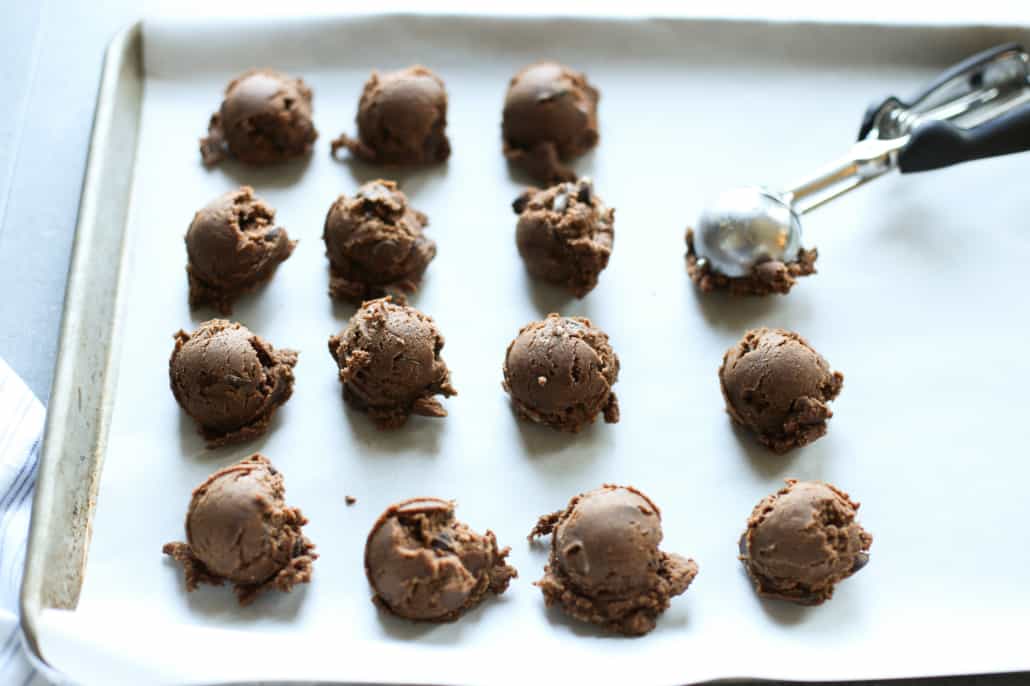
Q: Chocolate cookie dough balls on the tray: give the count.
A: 15